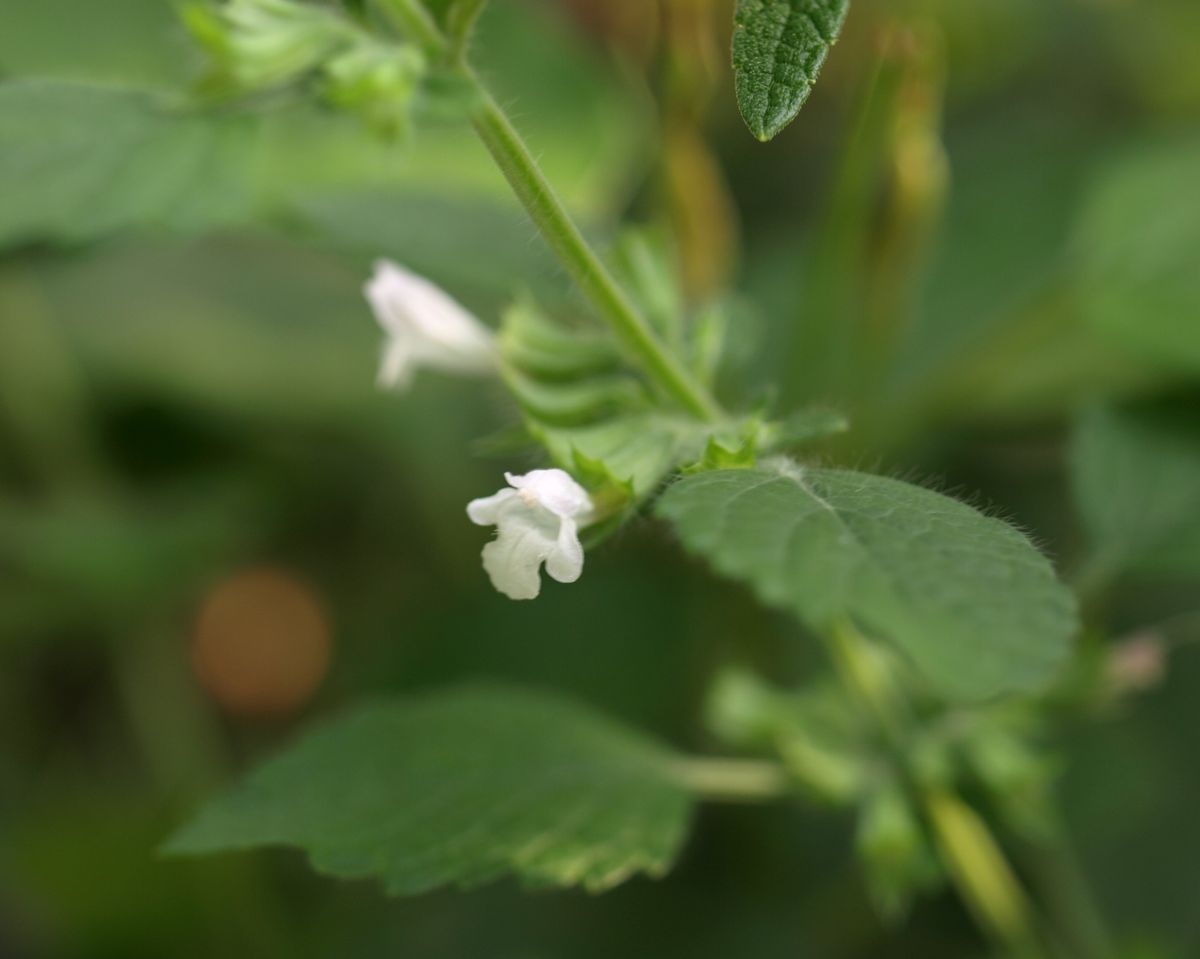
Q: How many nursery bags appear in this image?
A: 0